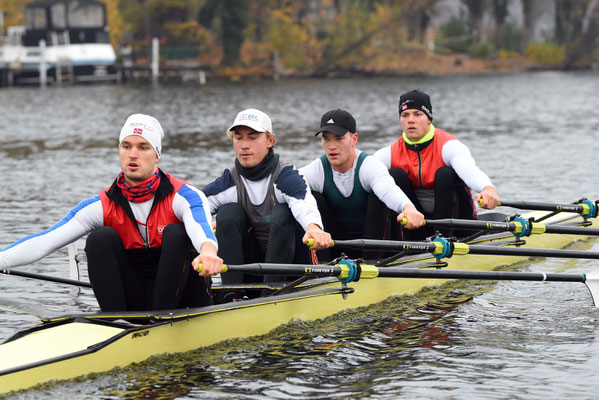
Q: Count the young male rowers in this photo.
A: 4